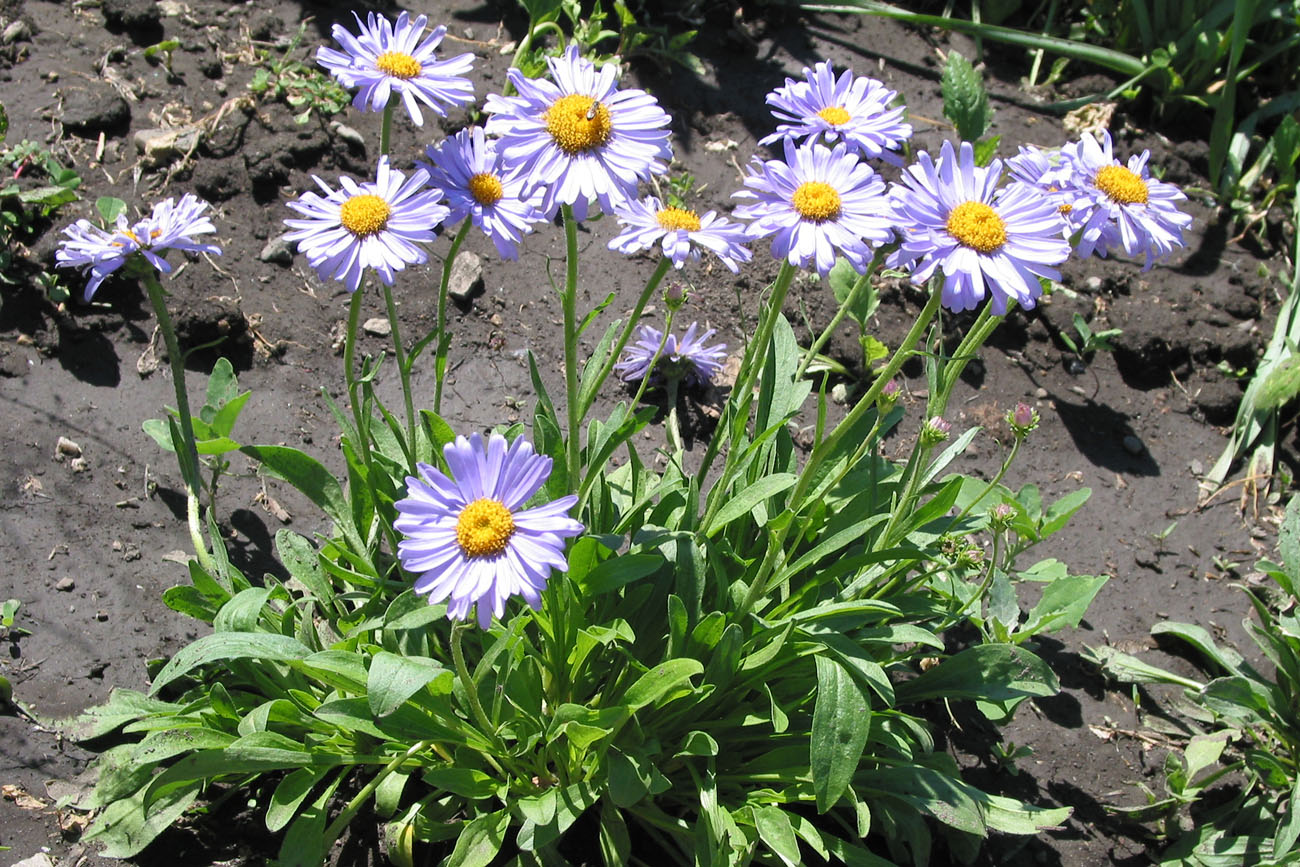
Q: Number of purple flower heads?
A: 13